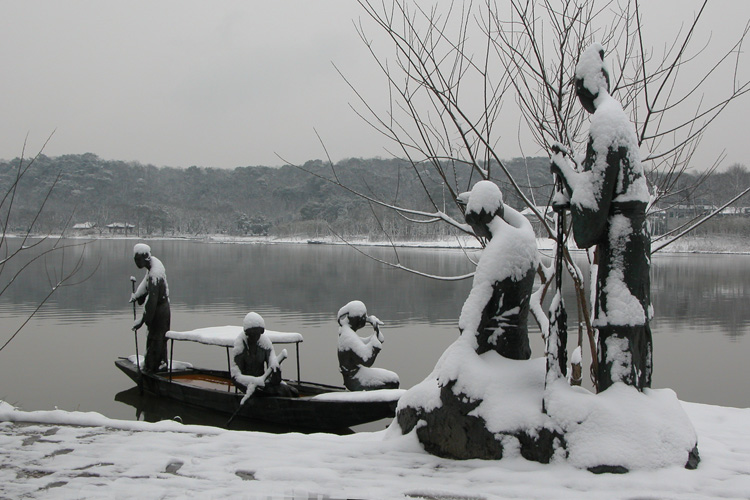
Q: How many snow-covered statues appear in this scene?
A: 5